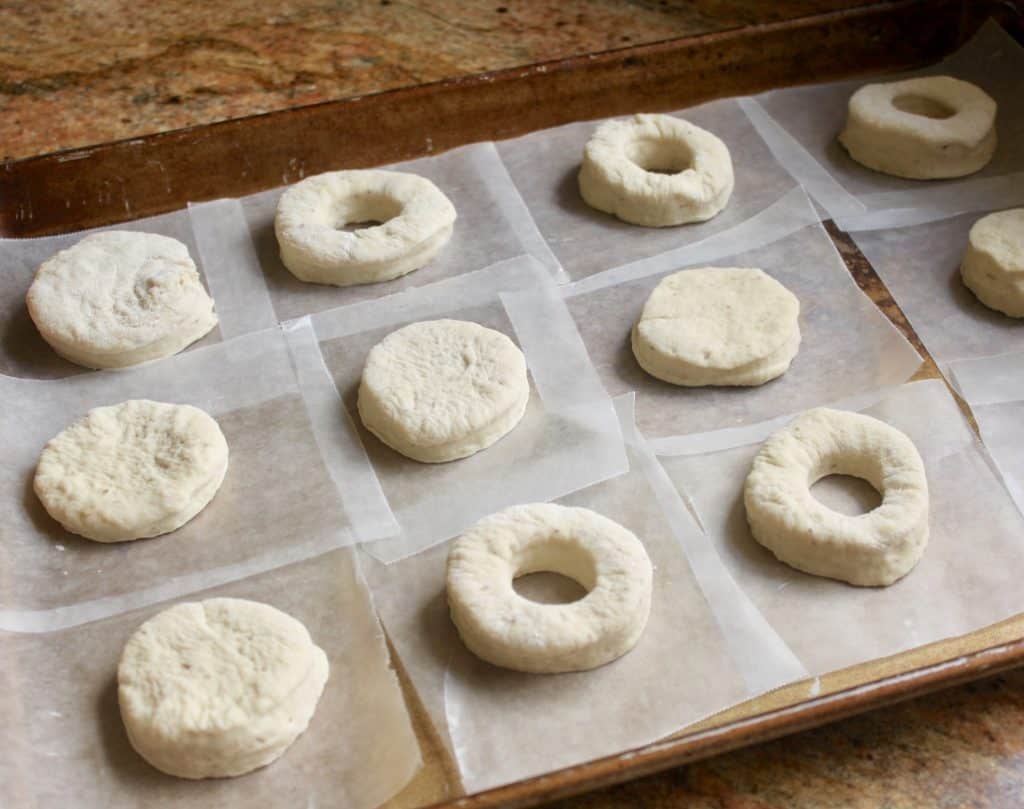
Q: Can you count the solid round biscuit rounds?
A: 6